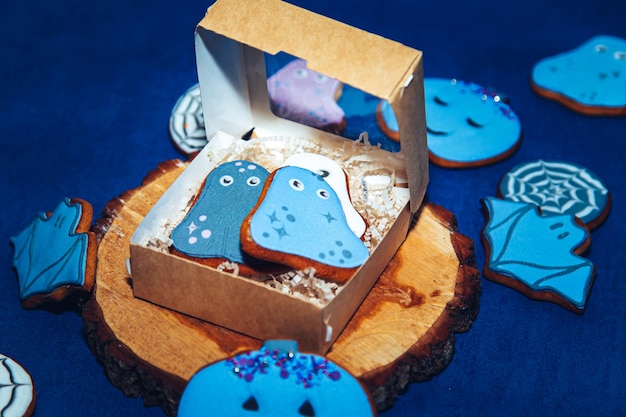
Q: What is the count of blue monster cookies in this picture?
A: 3